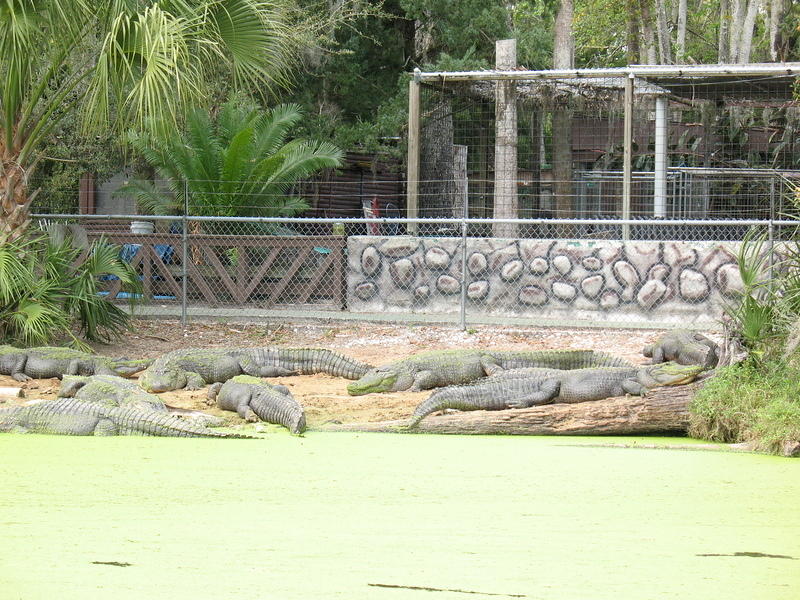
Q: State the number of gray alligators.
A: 8